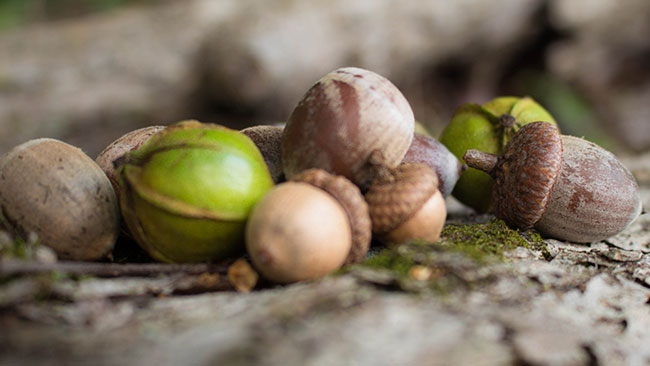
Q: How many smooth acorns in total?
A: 2